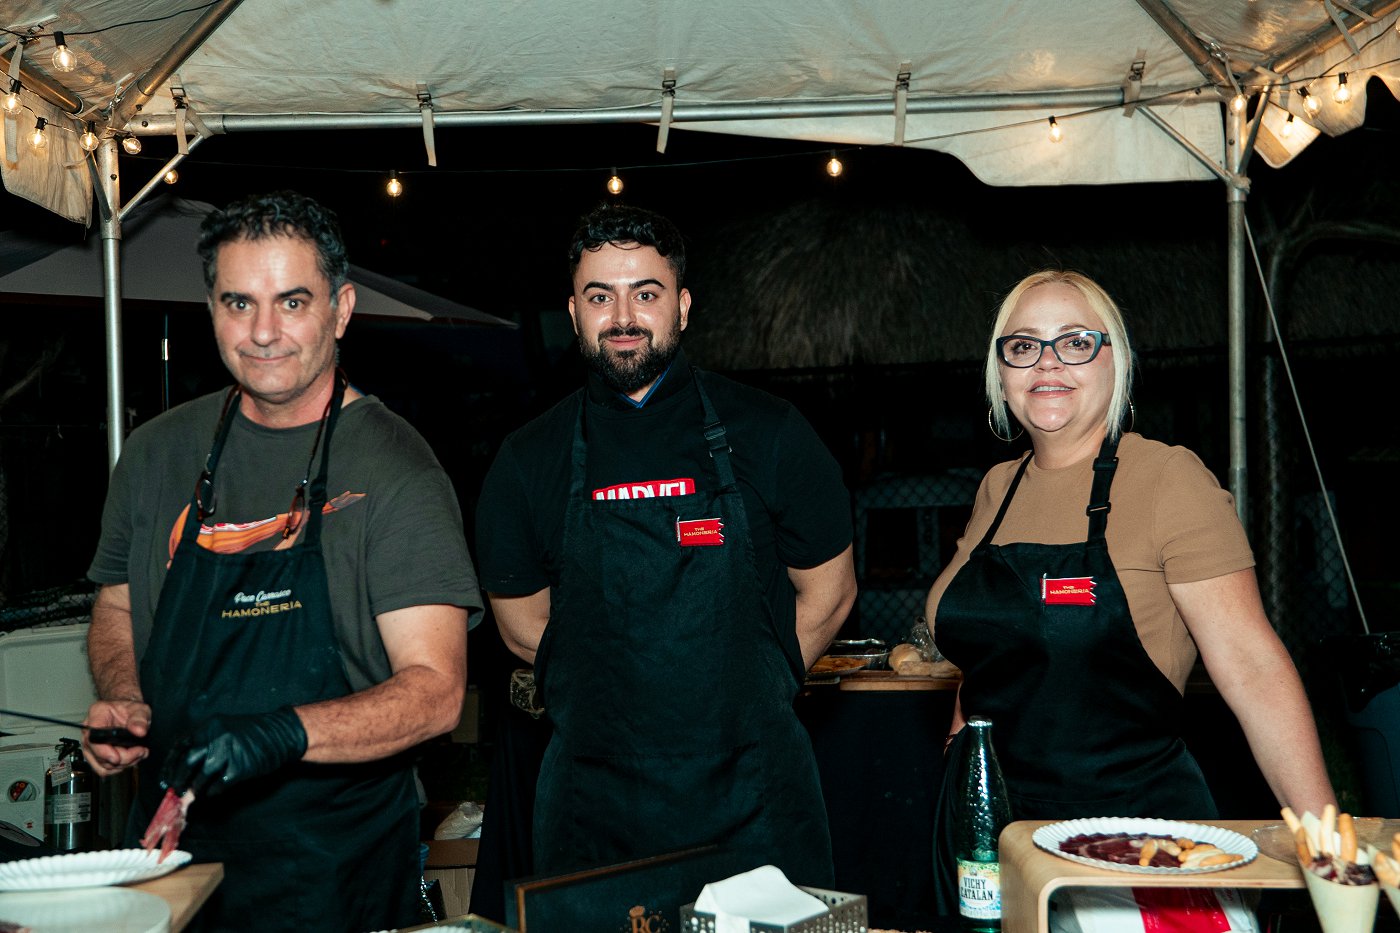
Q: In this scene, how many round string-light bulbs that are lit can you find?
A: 14